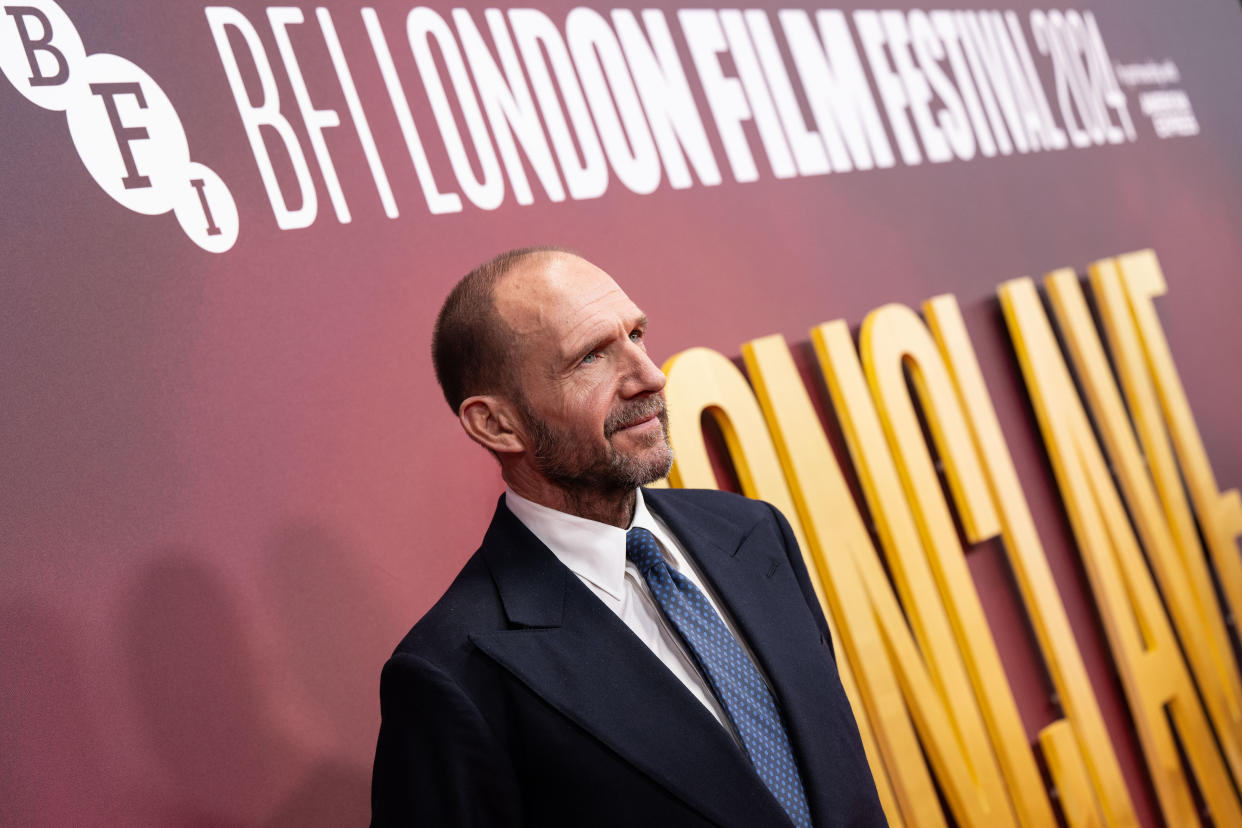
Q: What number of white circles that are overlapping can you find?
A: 3